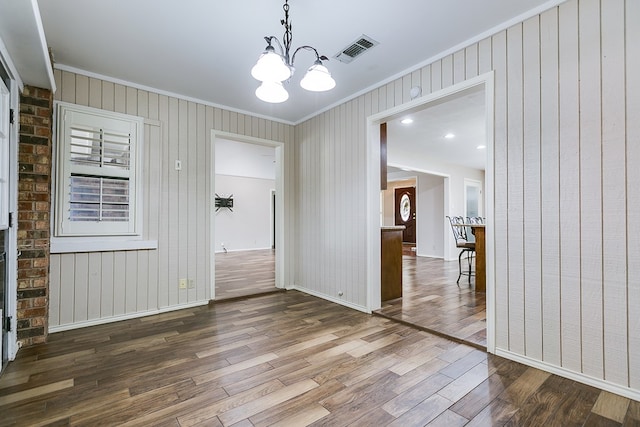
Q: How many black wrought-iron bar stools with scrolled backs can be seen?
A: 2